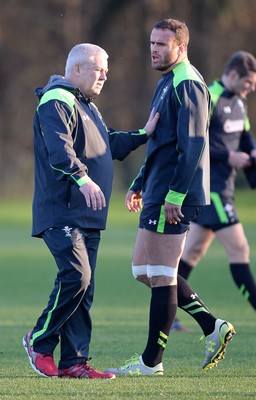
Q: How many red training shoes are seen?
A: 2